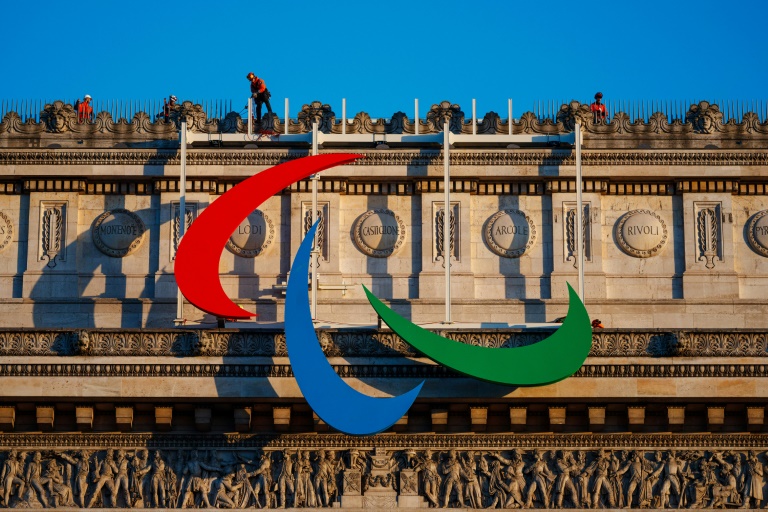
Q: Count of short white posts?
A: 6